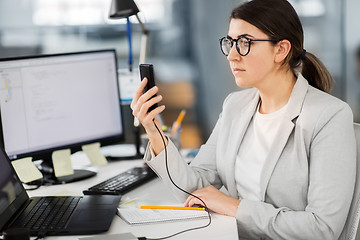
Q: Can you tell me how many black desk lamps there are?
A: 1